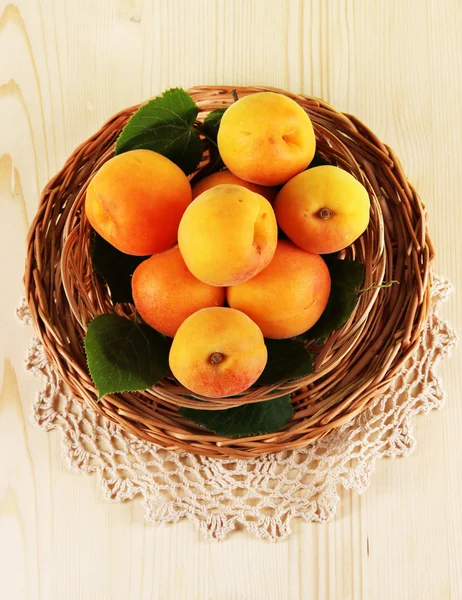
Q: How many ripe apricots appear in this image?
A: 8